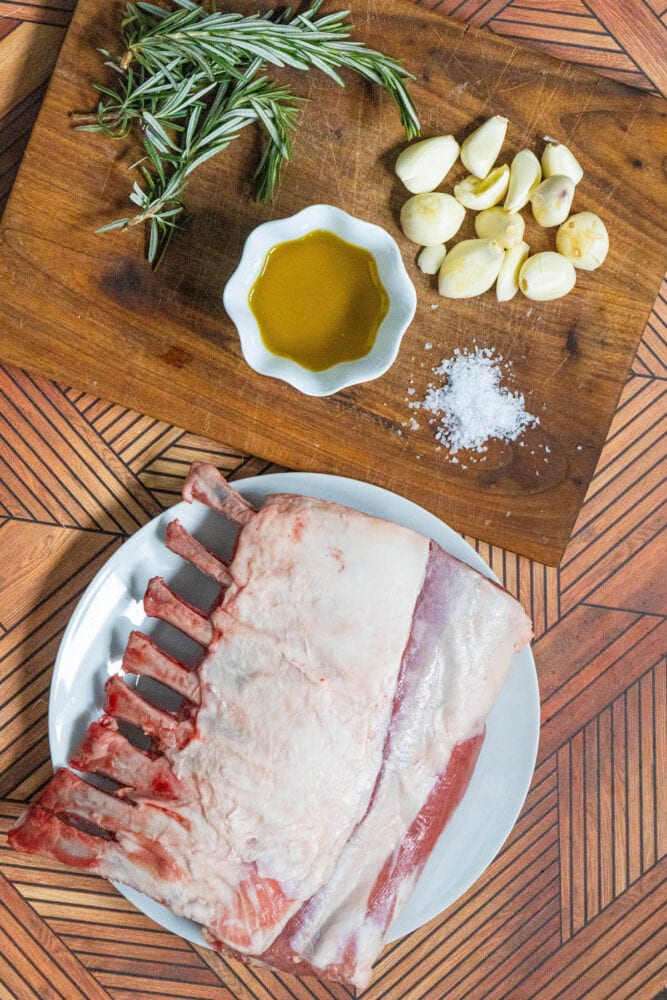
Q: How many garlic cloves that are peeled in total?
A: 13